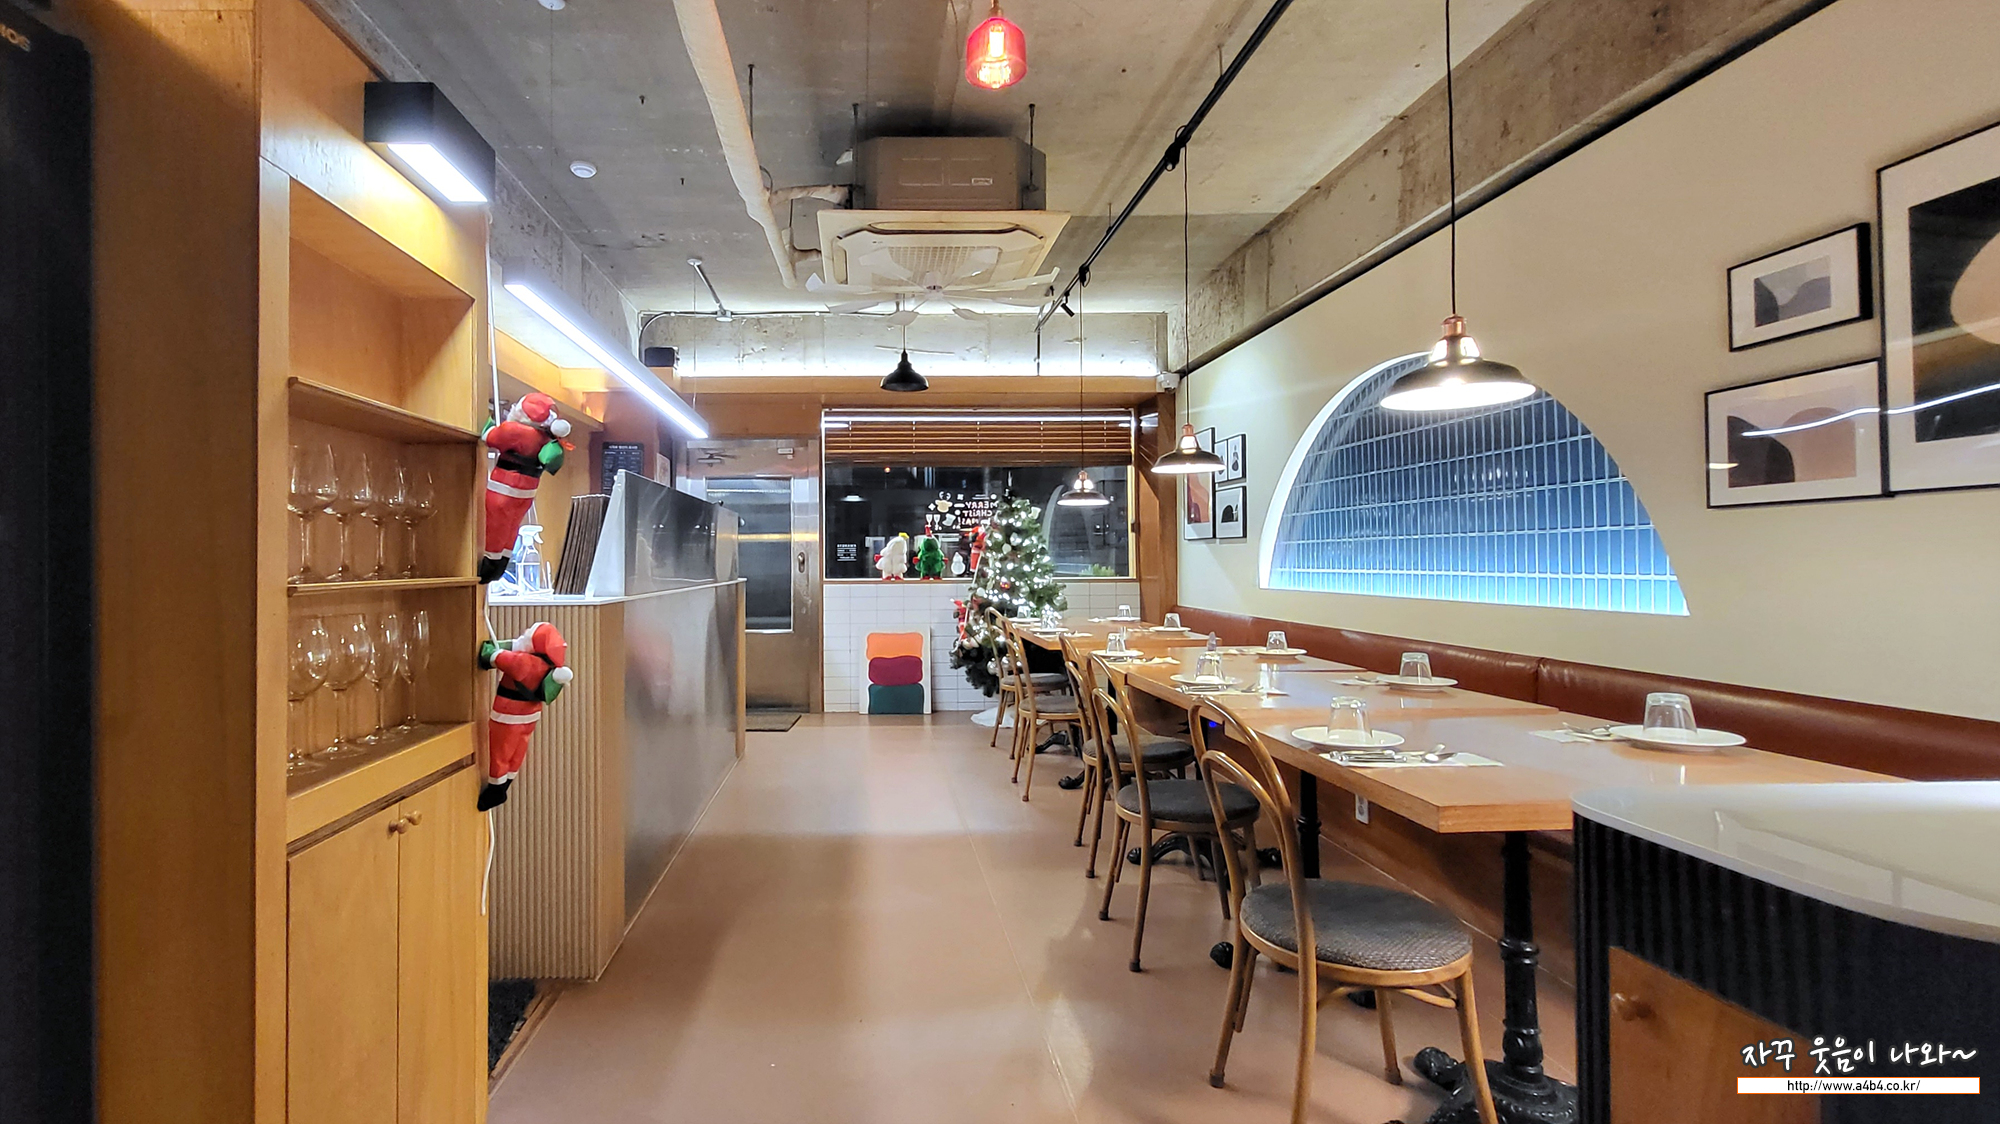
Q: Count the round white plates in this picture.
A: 10